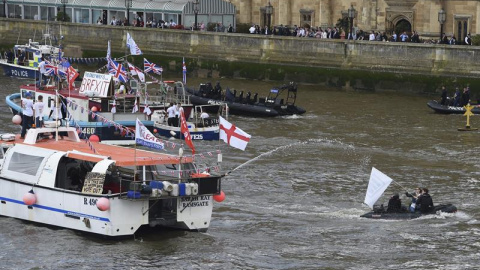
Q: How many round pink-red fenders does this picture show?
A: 7